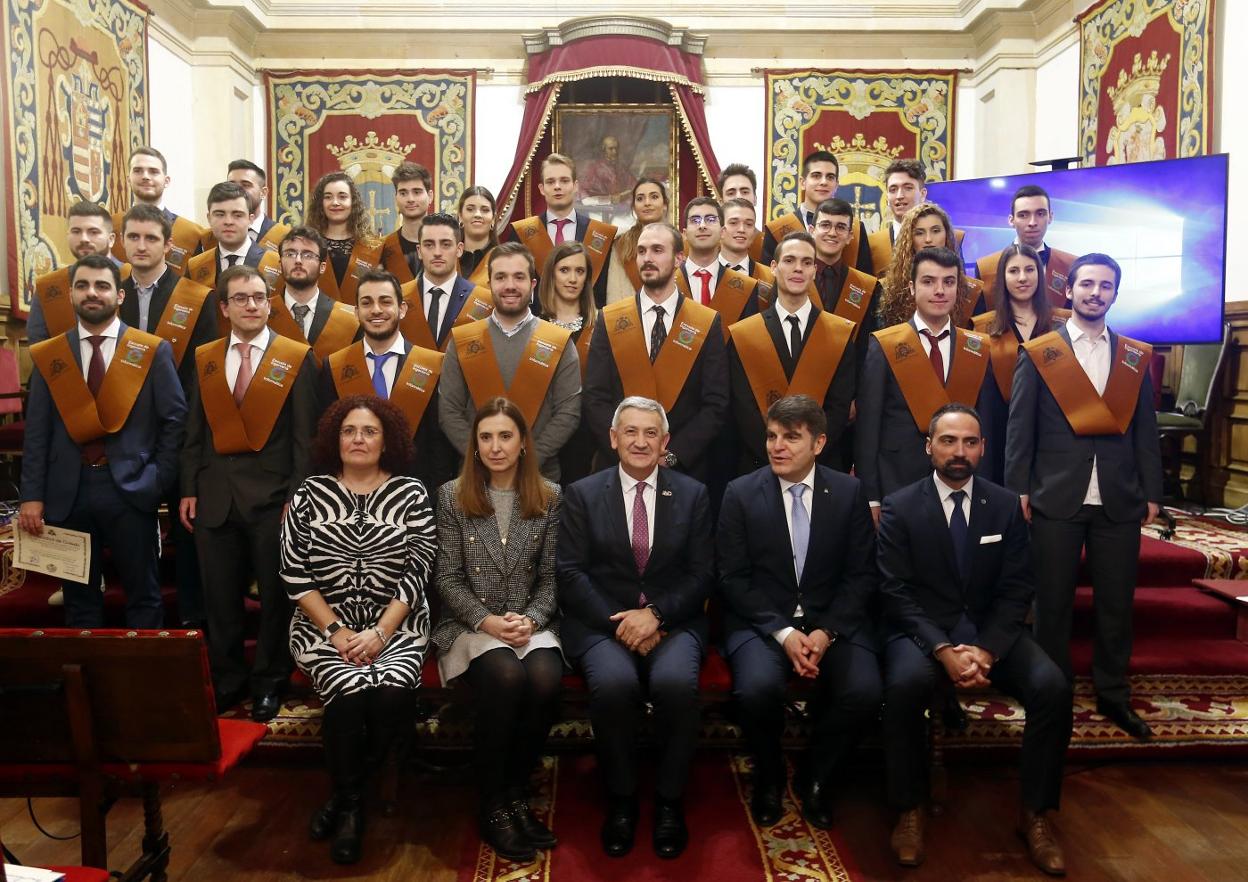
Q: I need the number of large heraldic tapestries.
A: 4